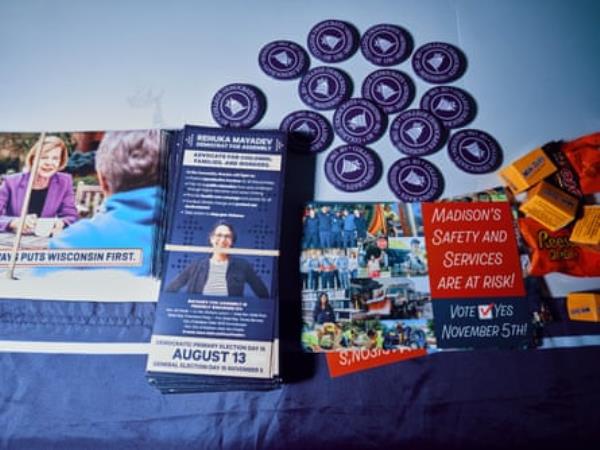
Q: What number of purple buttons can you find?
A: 14